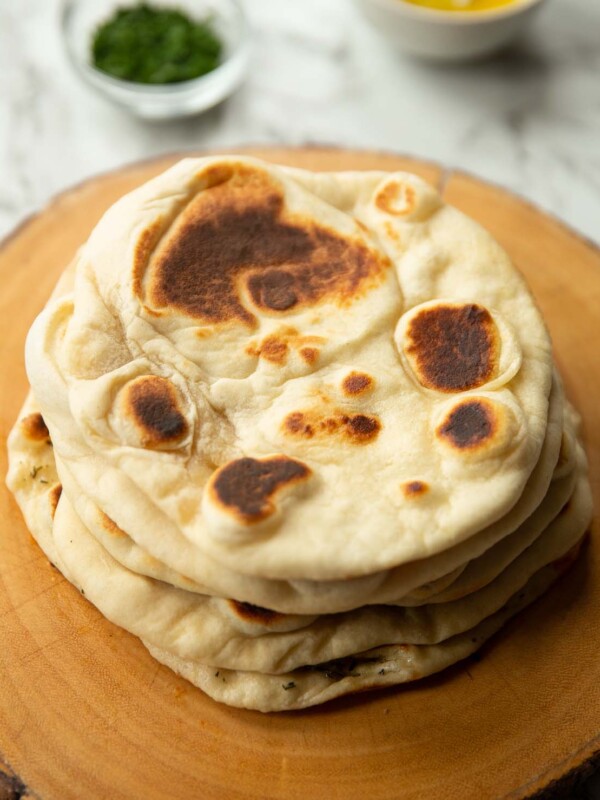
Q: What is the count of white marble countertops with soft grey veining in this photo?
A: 1